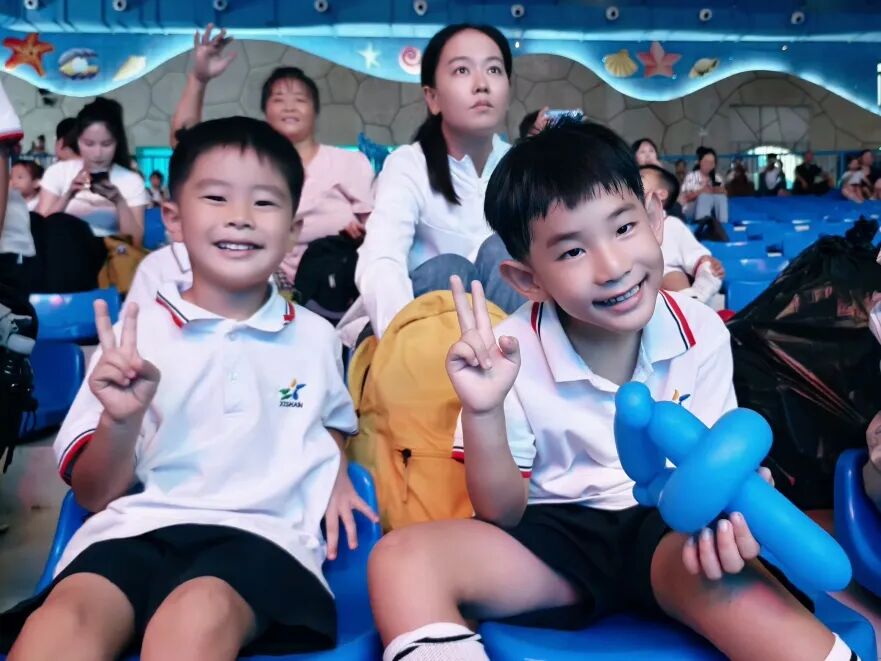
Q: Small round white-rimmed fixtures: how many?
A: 9